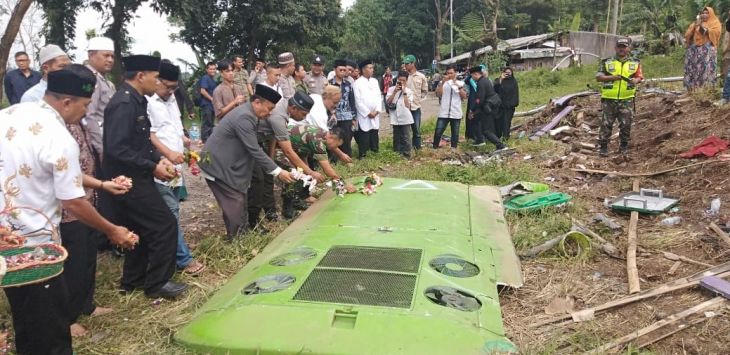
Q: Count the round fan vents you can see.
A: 4